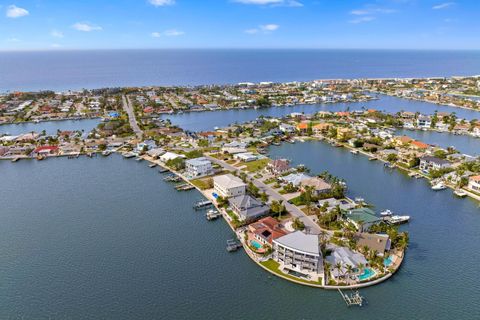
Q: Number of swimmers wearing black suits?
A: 0